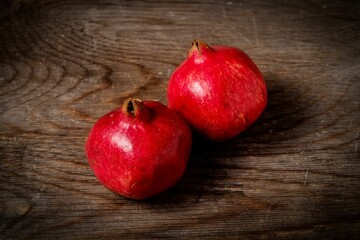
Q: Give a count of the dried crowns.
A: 2